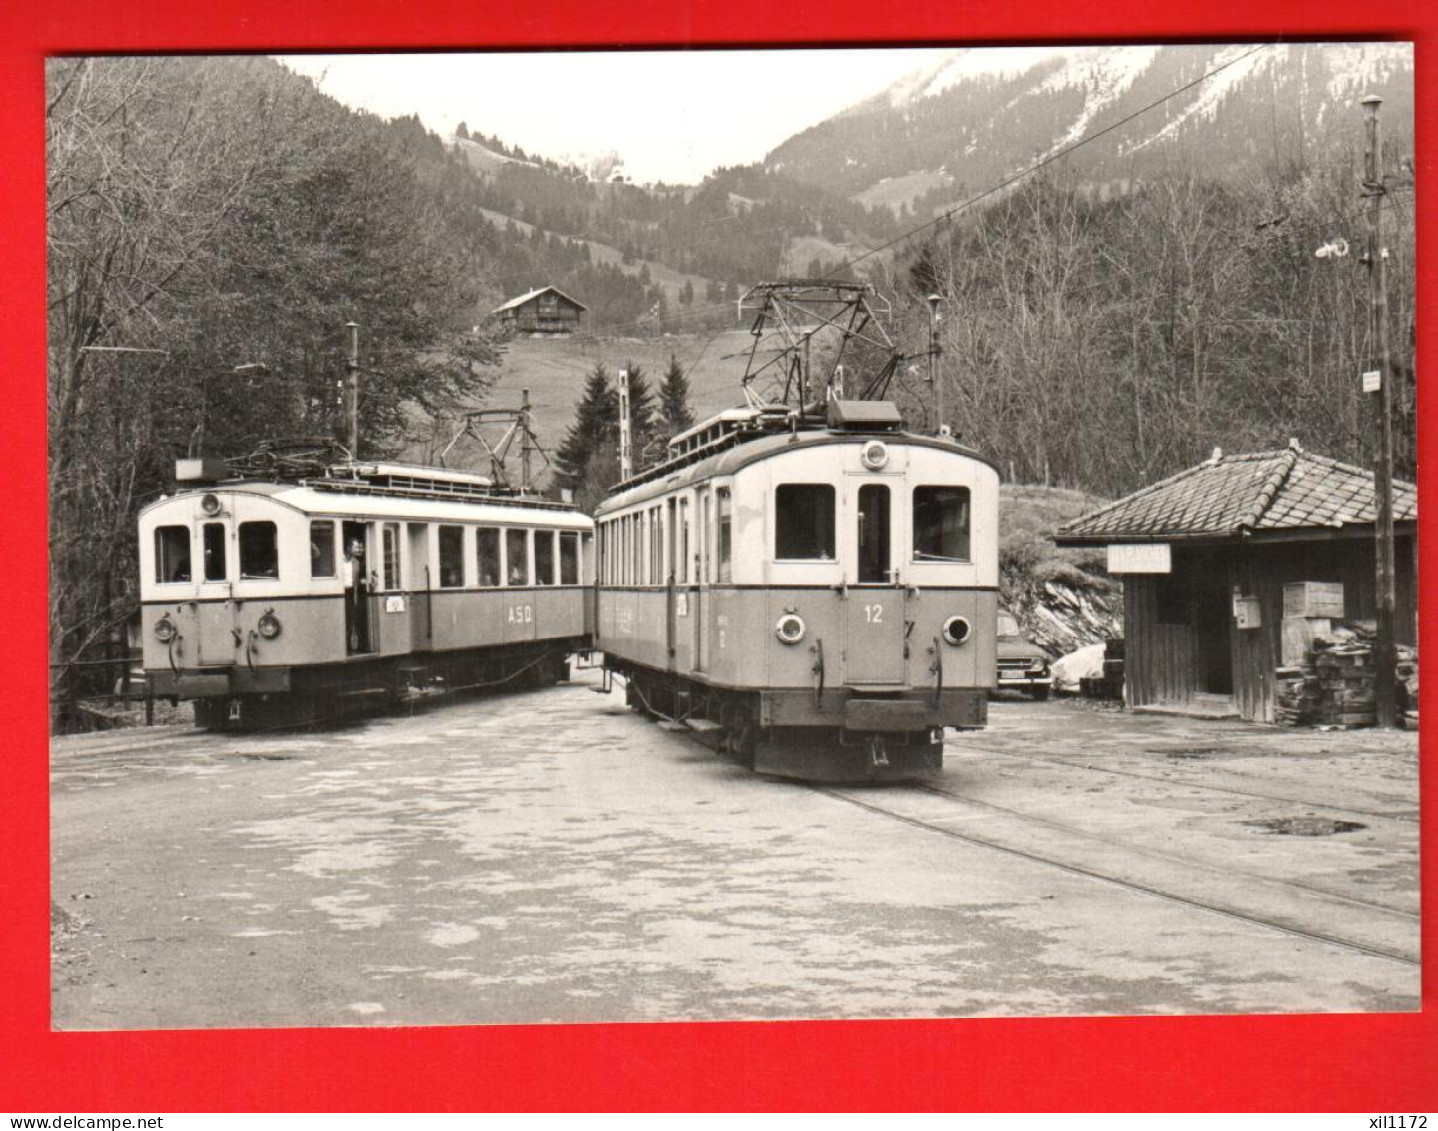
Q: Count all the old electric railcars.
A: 2